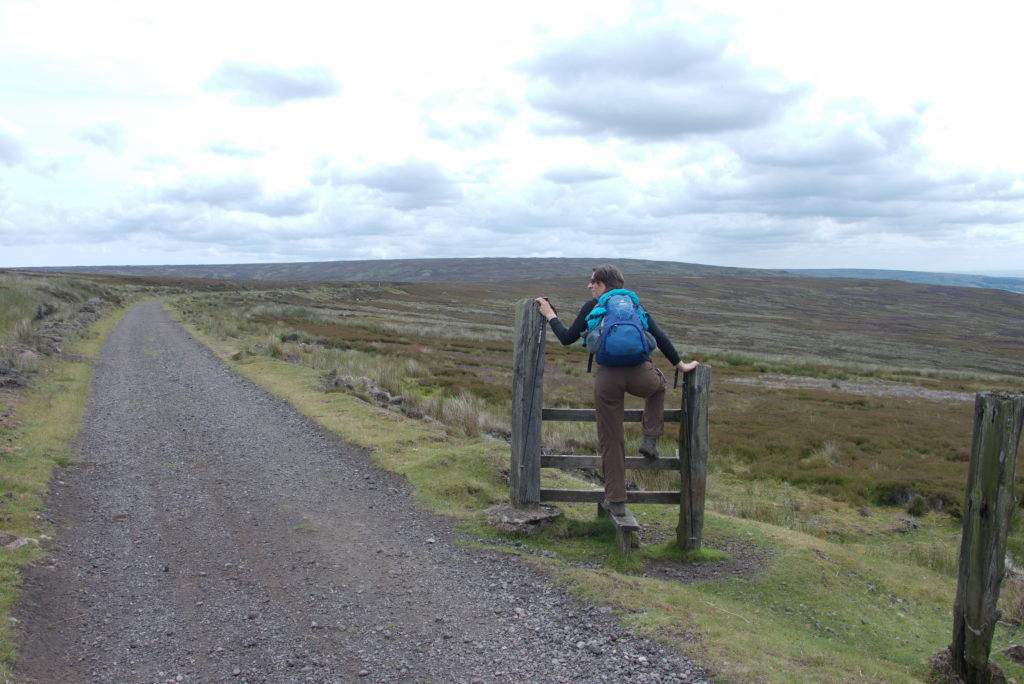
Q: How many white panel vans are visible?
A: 0